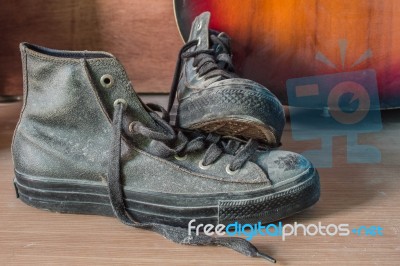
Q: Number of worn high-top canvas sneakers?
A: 2